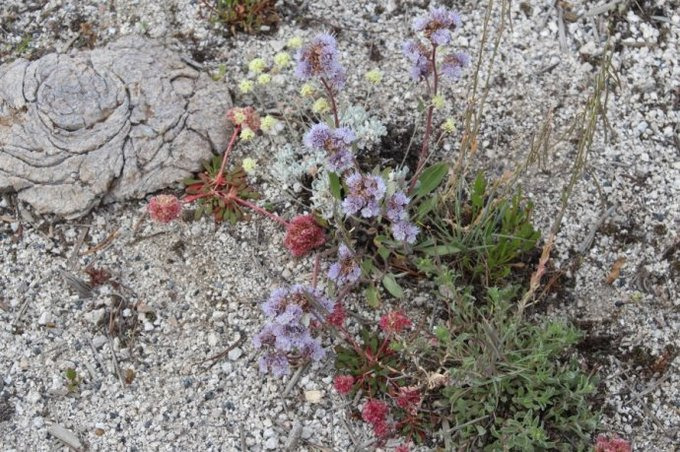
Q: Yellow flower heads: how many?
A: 14